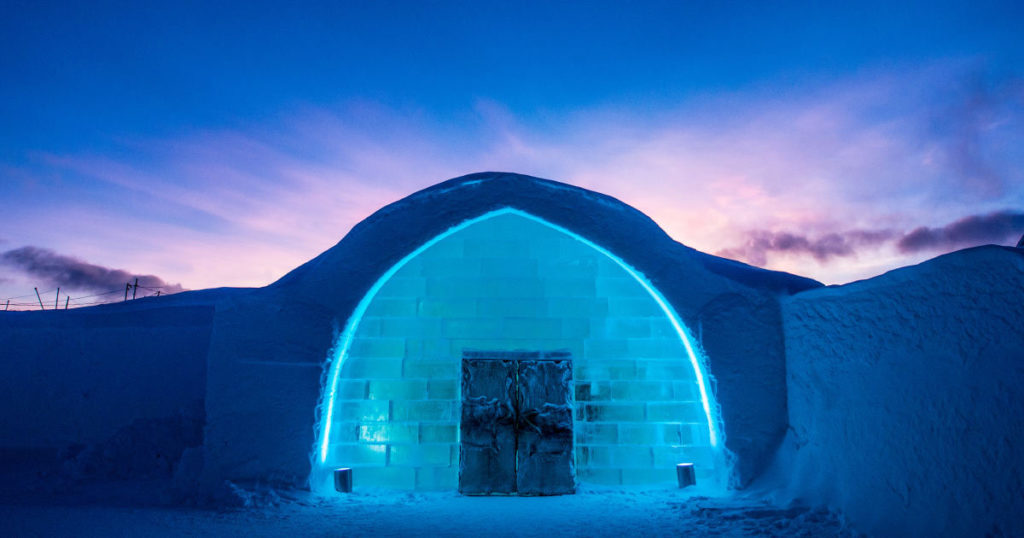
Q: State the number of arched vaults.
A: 1